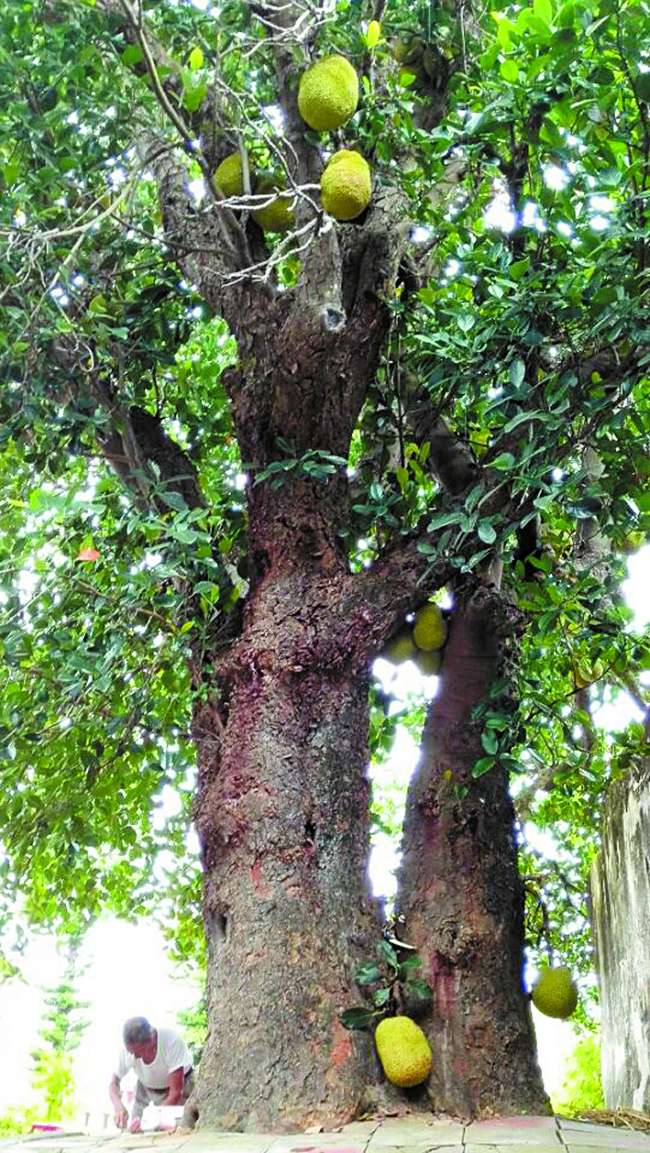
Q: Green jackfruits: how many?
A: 9